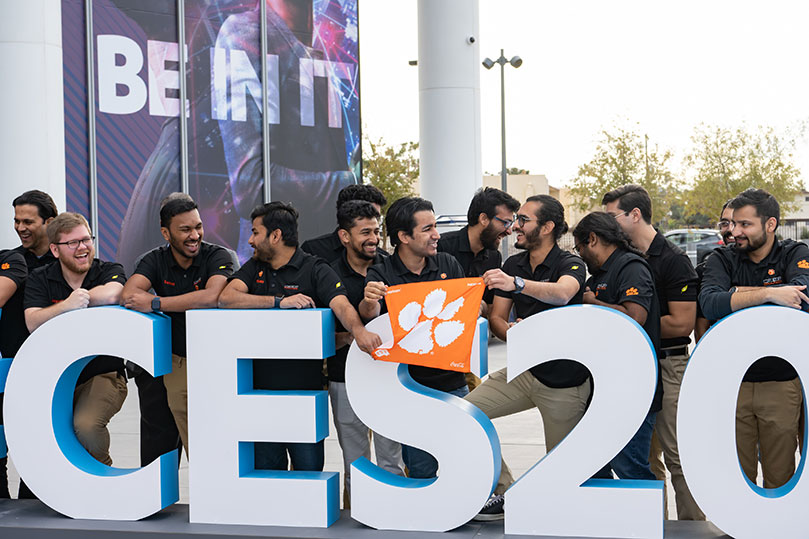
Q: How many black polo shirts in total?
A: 14